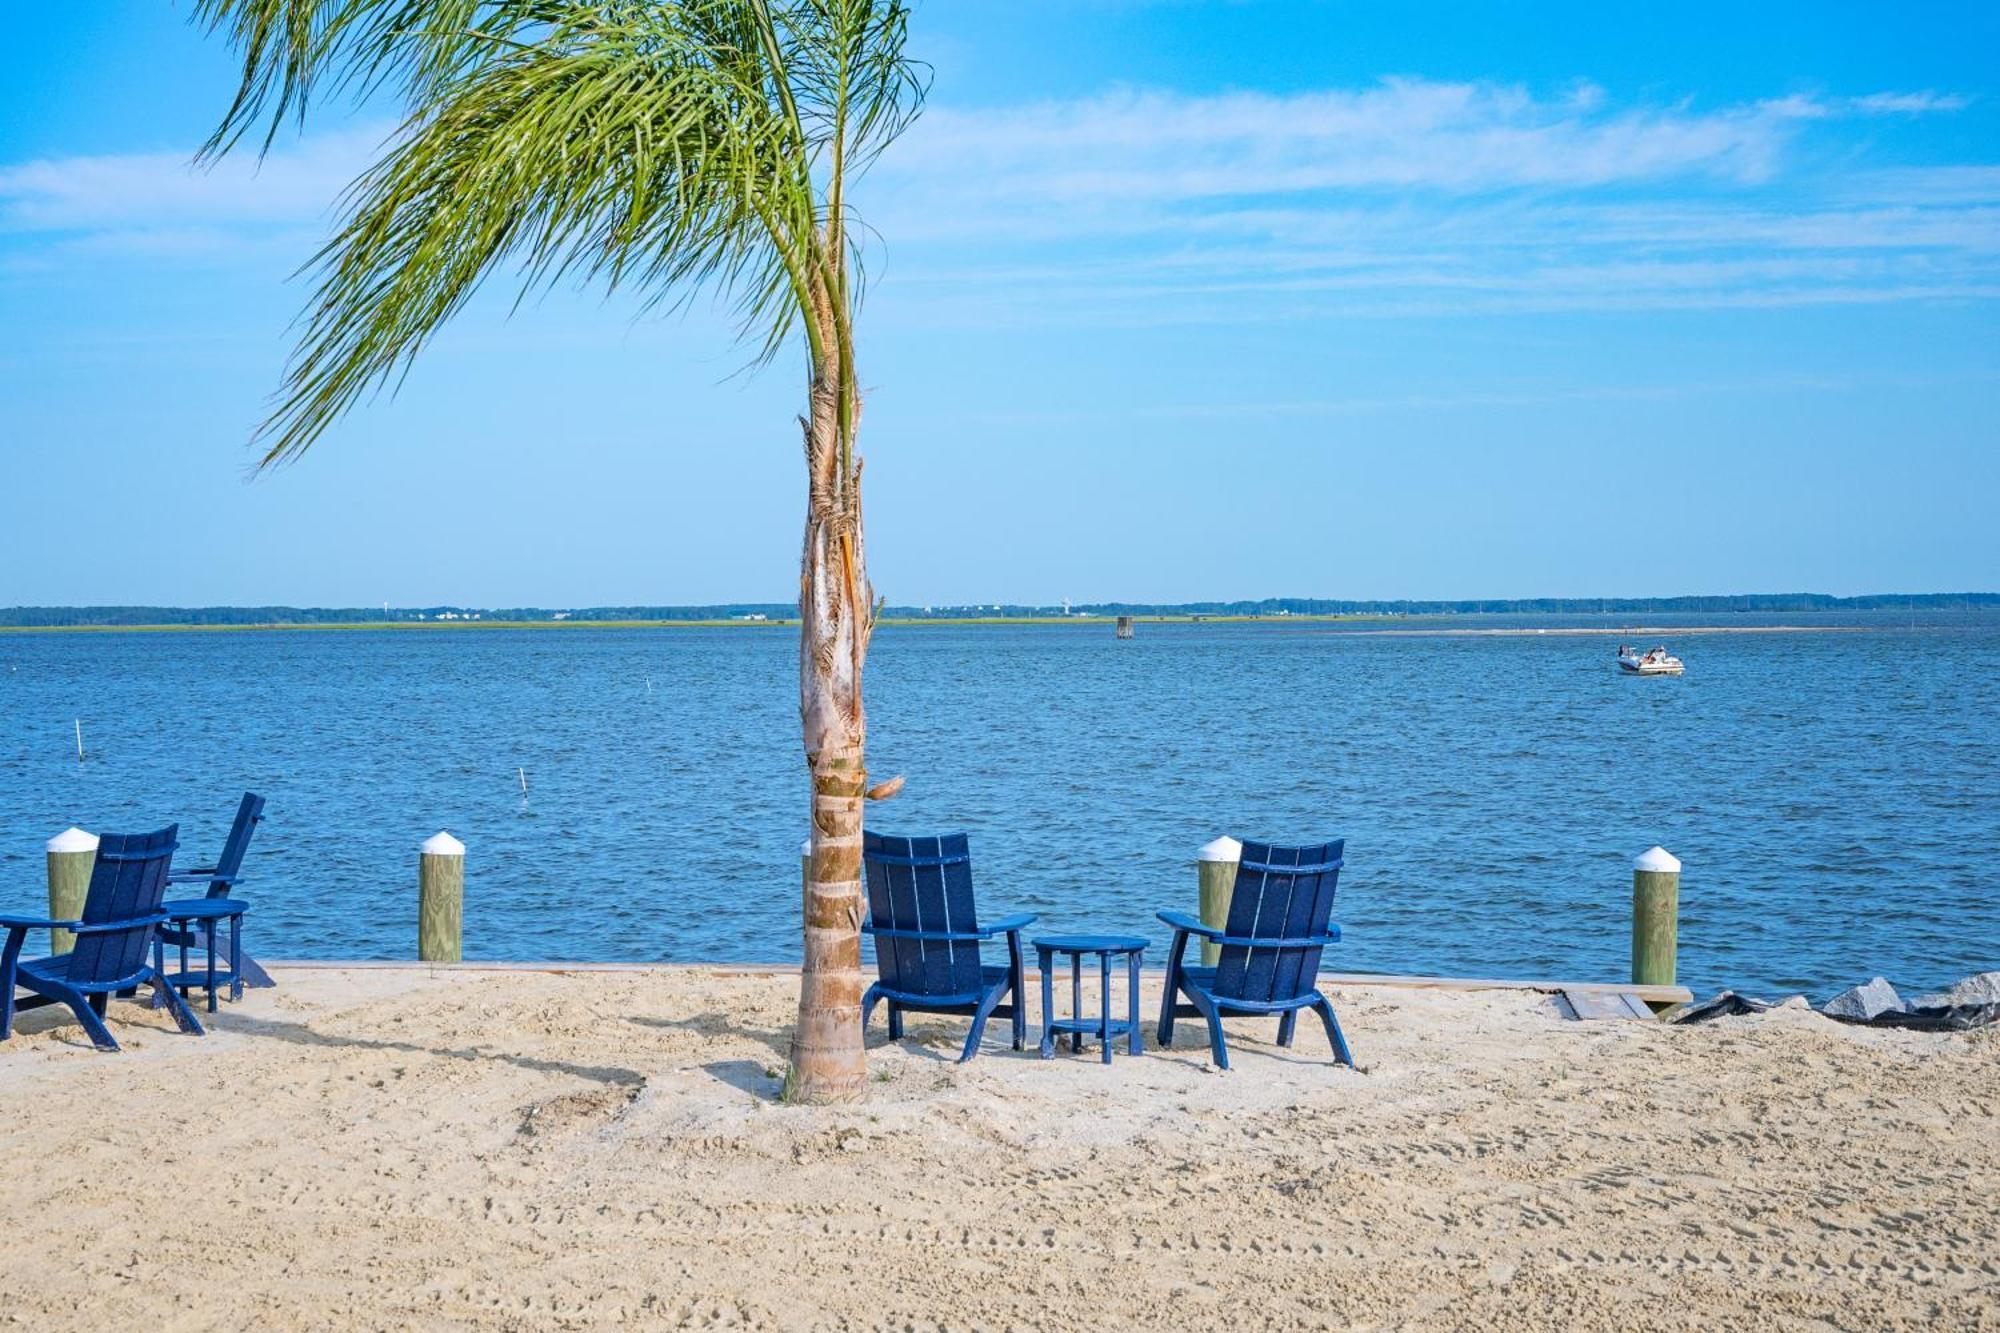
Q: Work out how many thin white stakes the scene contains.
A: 3